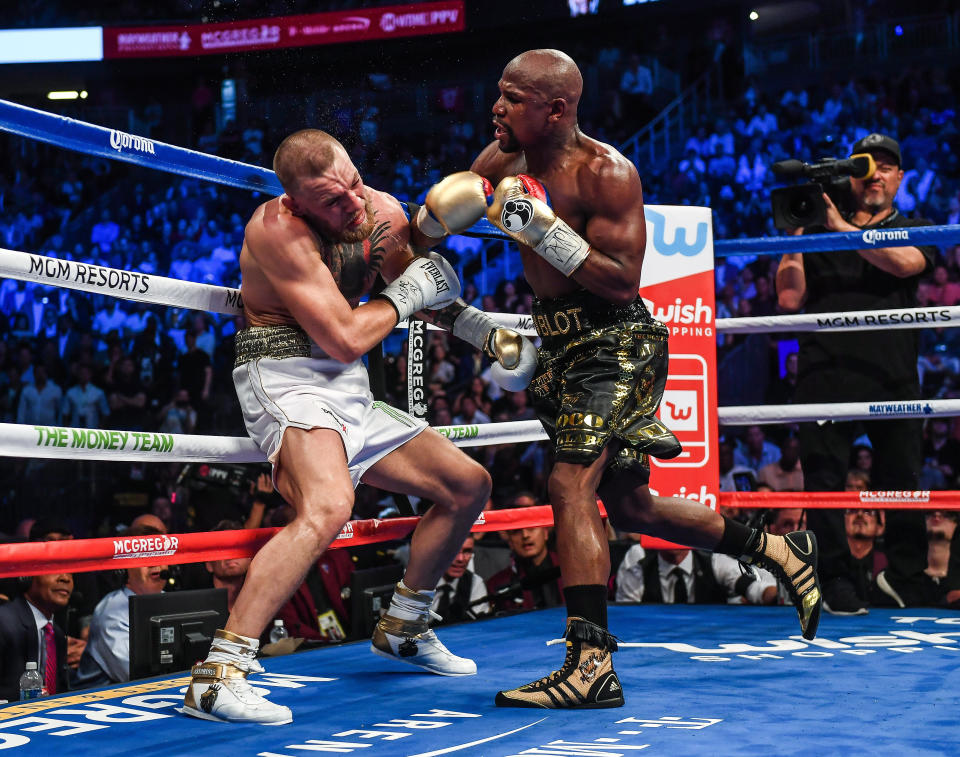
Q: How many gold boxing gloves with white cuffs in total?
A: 2